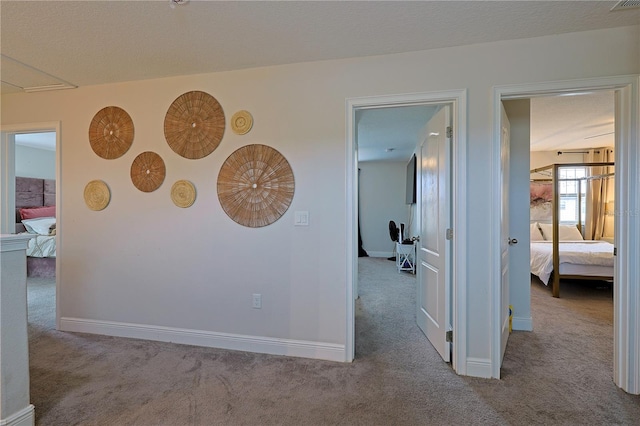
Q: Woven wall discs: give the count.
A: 7